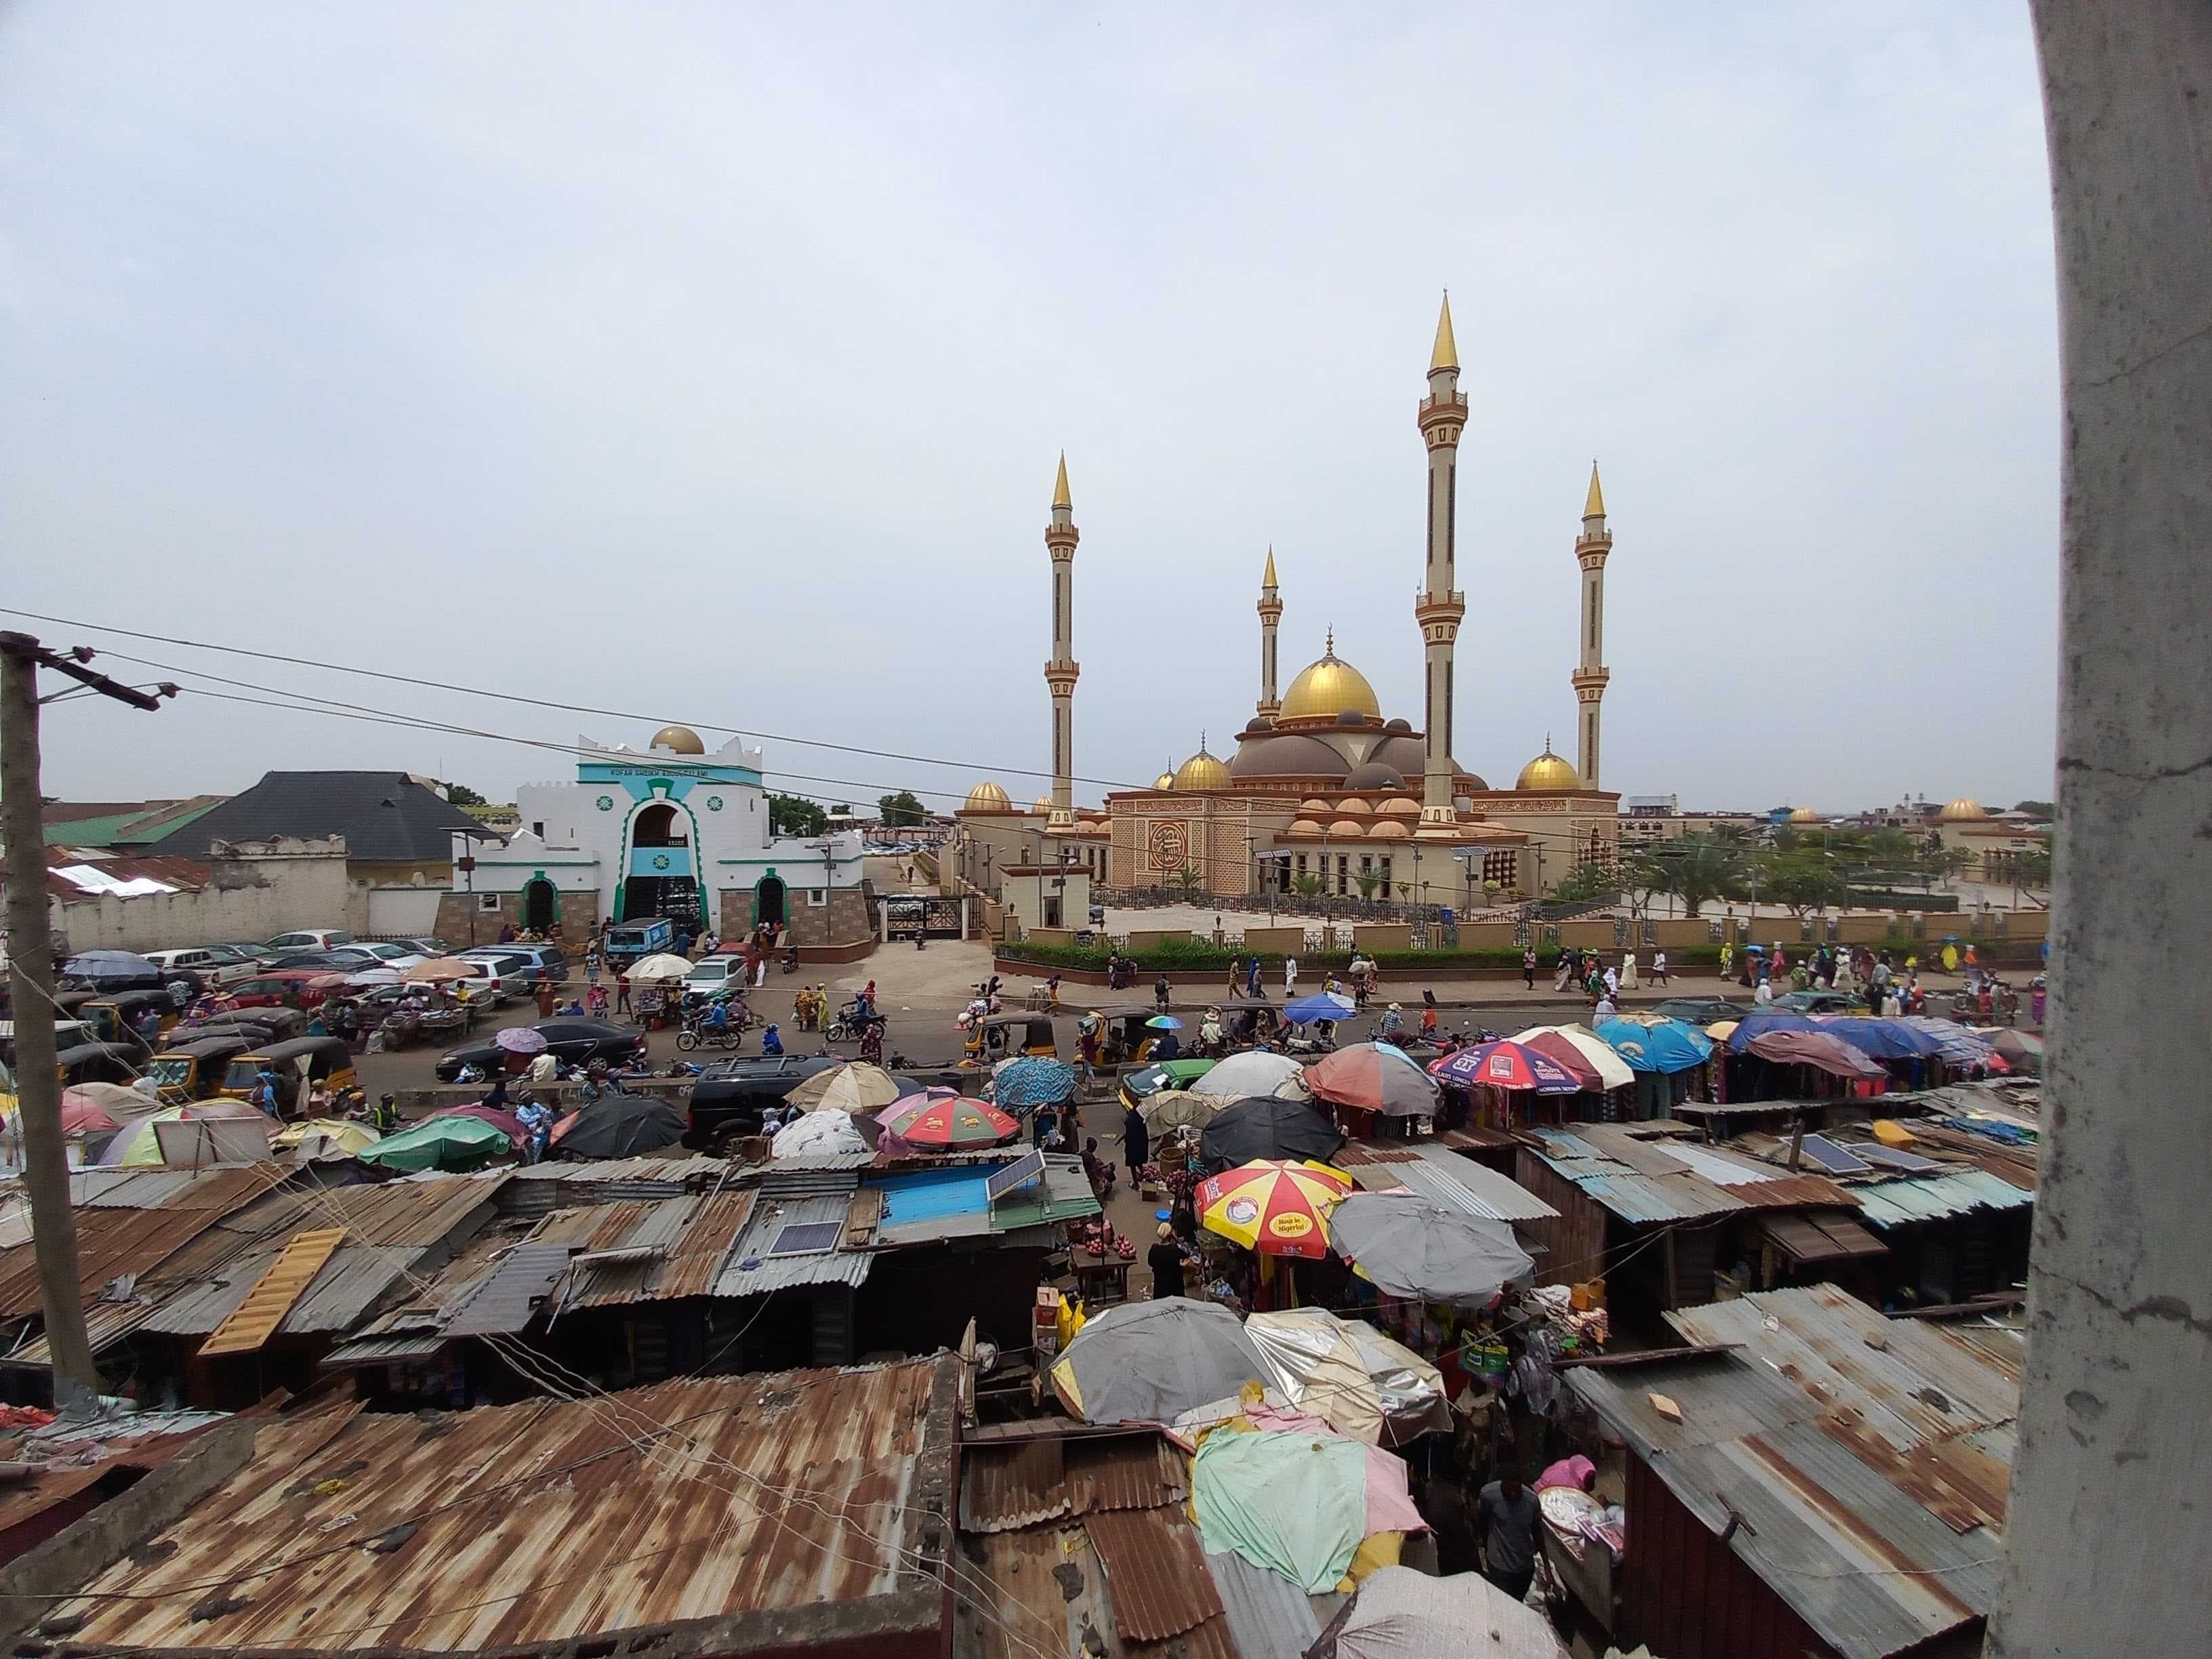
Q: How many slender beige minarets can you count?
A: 4